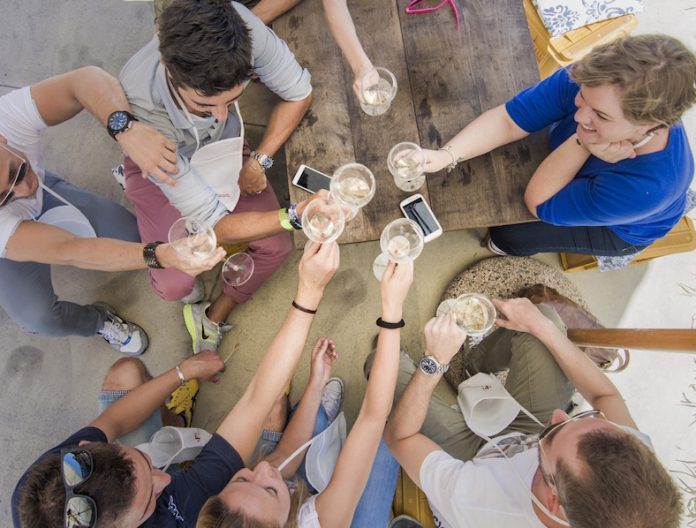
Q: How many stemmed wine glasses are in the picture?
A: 7